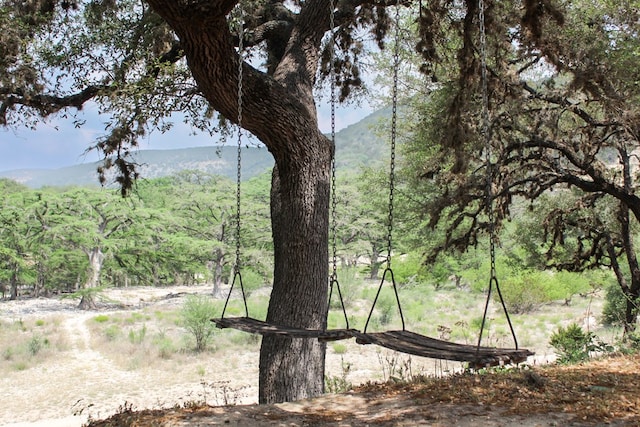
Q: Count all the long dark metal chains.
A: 4